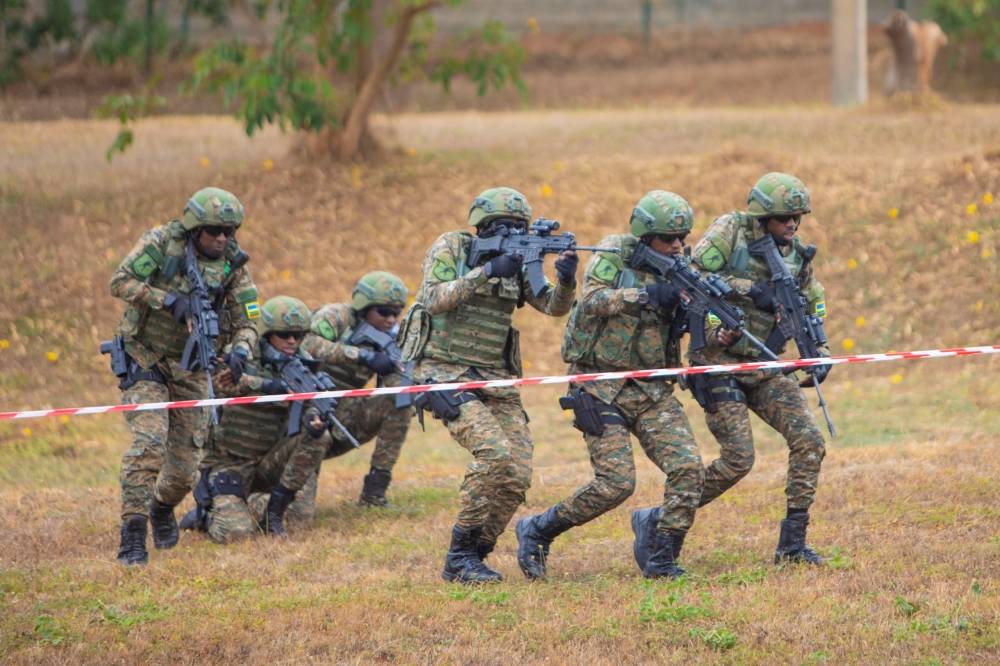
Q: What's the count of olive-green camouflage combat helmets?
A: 6